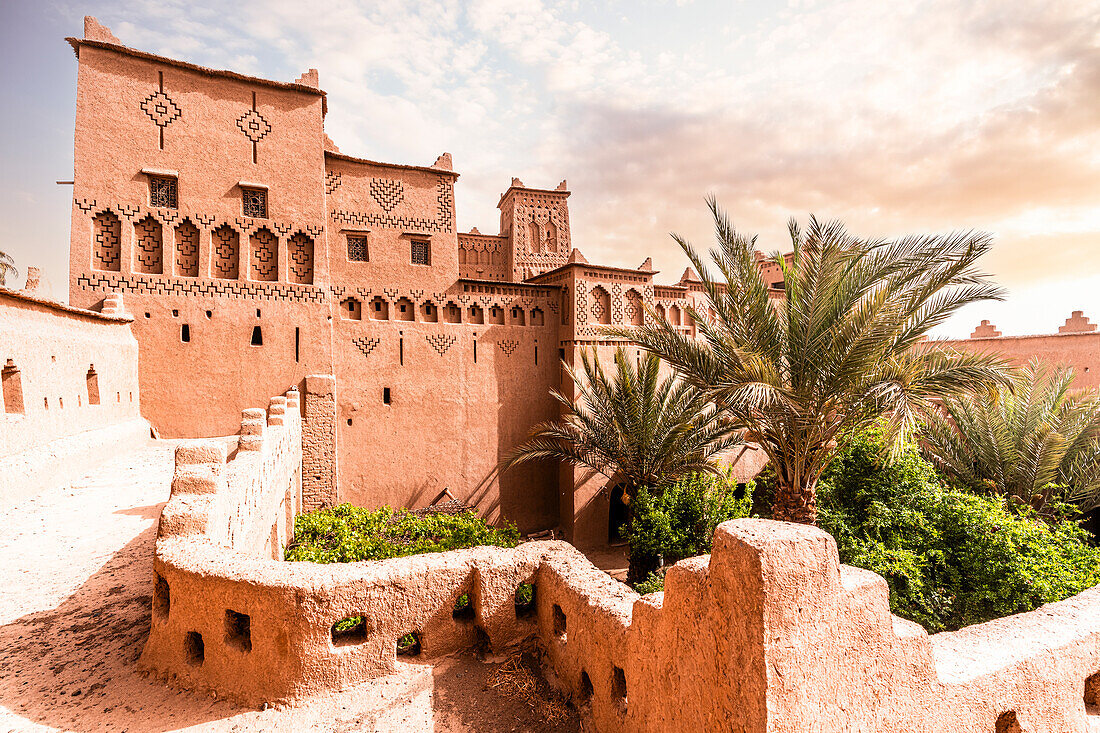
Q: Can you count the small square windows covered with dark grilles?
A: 4